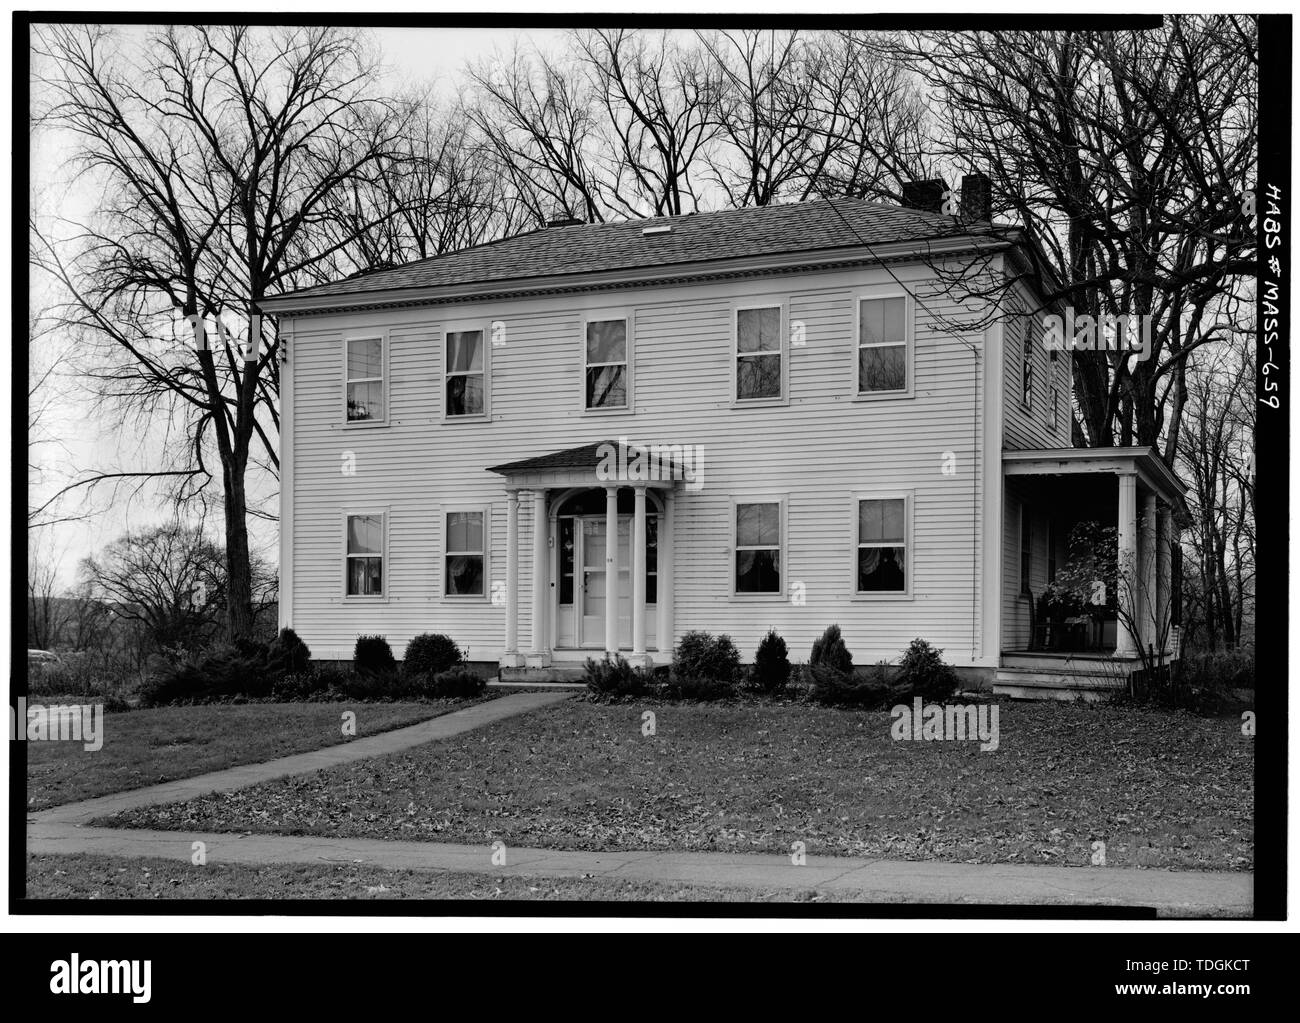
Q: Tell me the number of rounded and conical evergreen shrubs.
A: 7